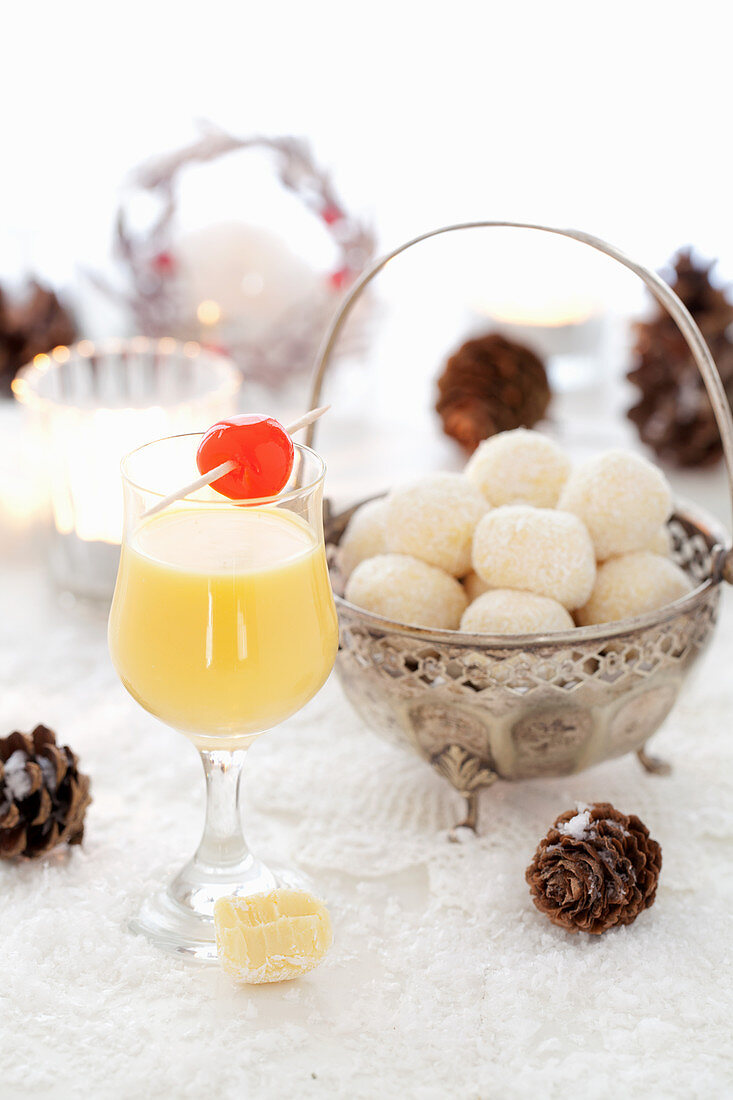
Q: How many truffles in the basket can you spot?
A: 10